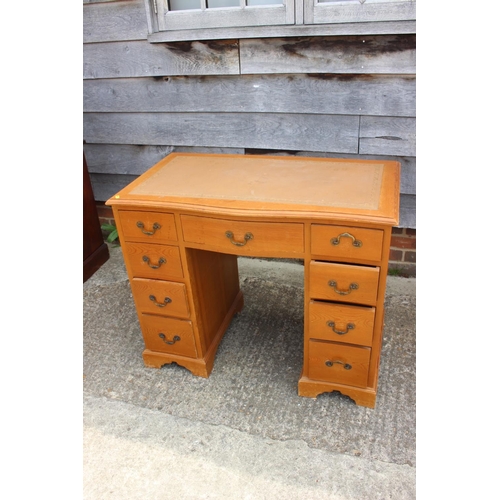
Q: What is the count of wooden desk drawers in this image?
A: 9